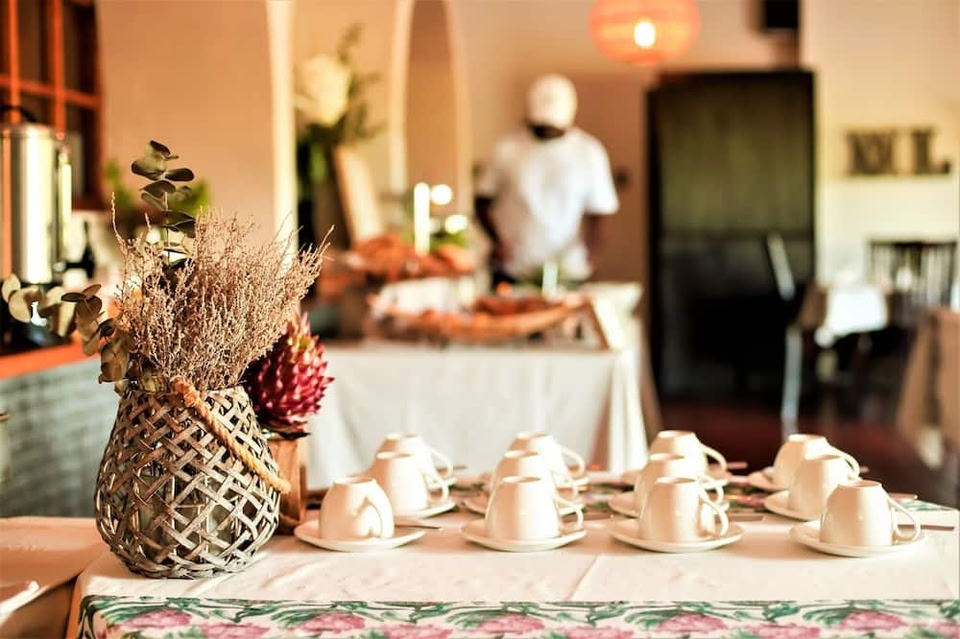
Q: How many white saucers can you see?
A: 12